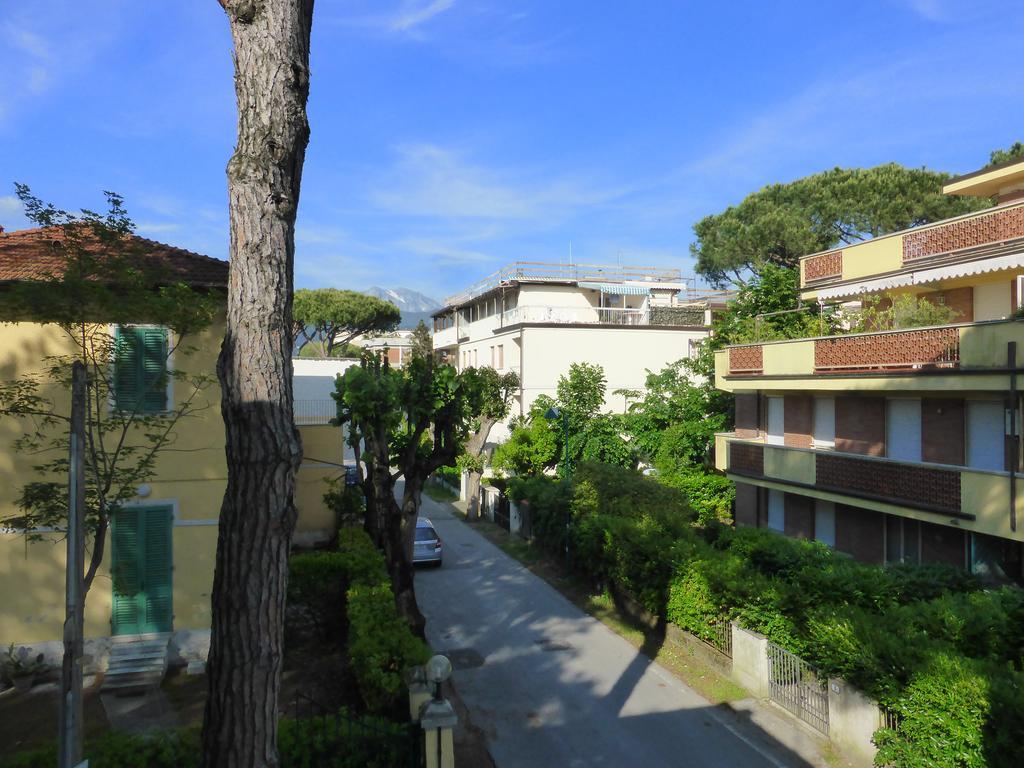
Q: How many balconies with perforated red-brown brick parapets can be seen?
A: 3